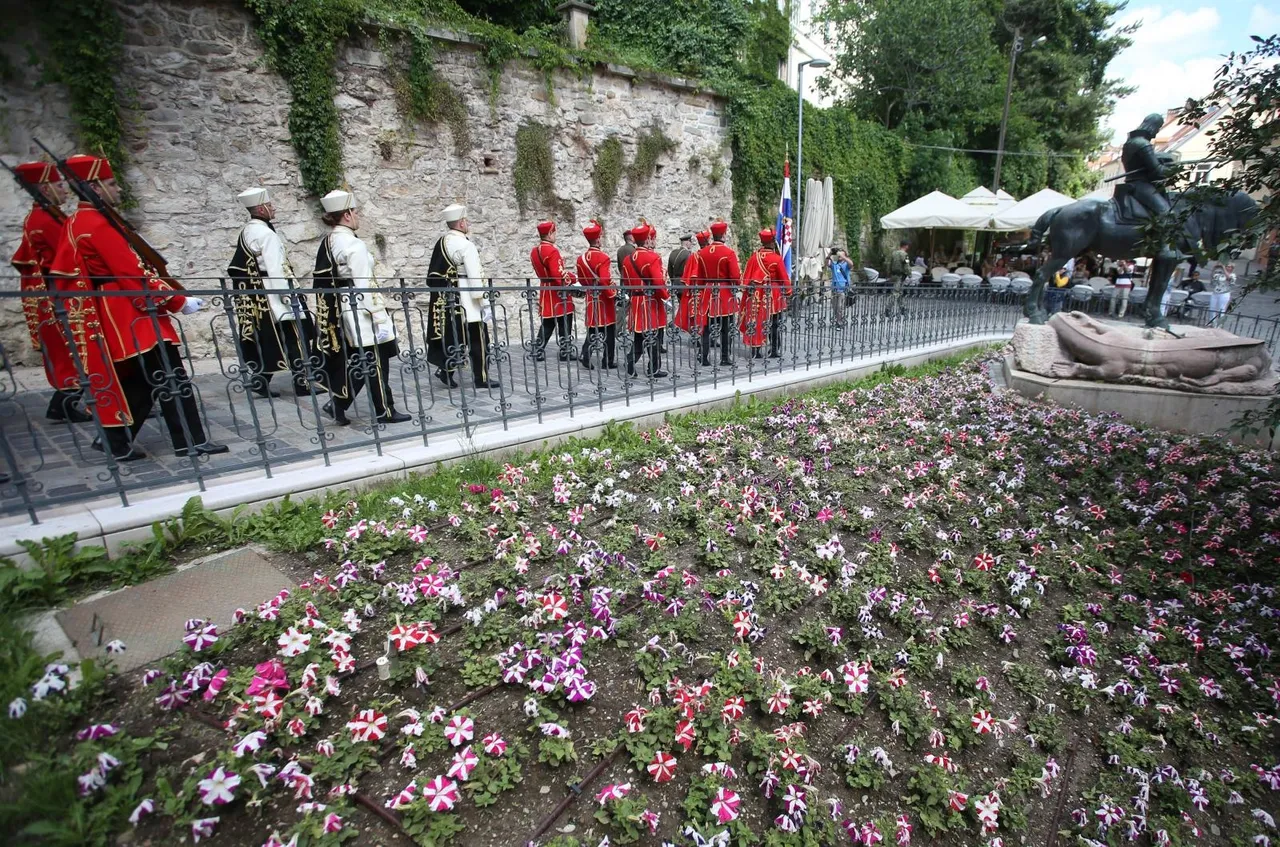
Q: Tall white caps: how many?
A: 3